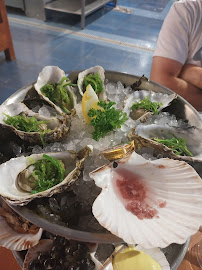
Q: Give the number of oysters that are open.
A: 6